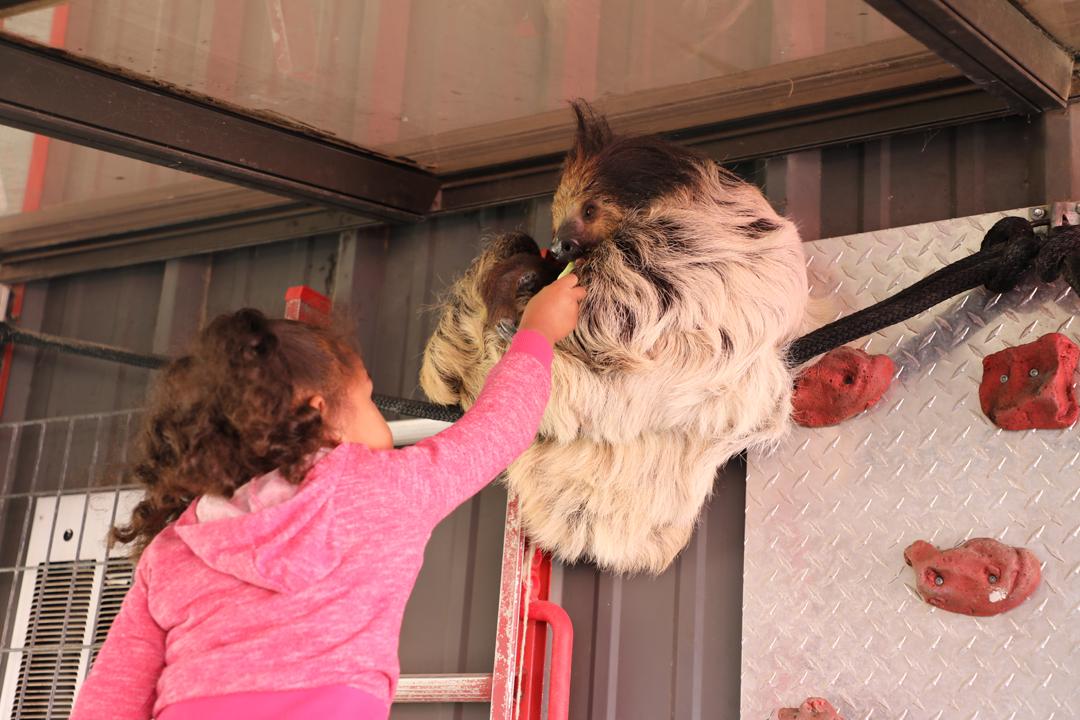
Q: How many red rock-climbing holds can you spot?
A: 4